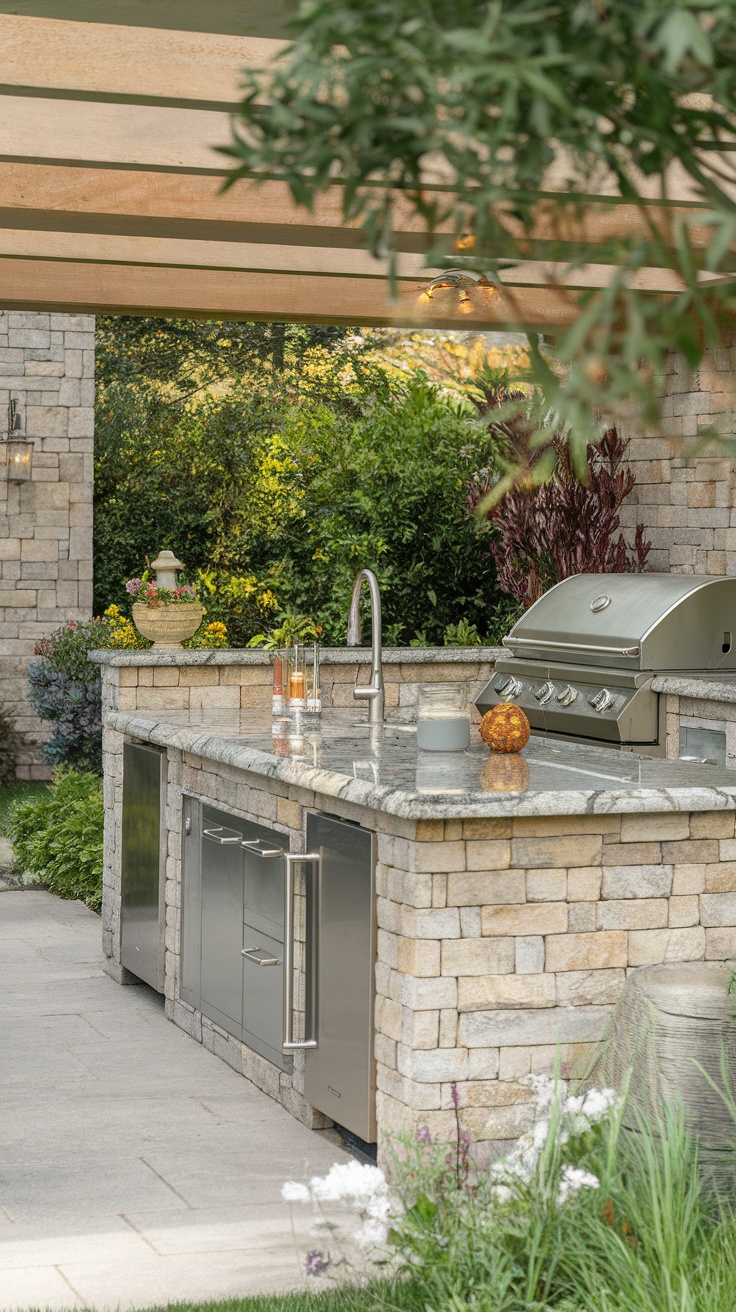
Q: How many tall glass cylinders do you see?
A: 3